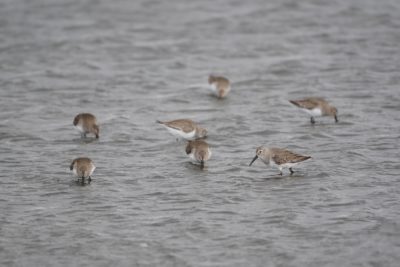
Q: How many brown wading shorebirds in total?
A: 7